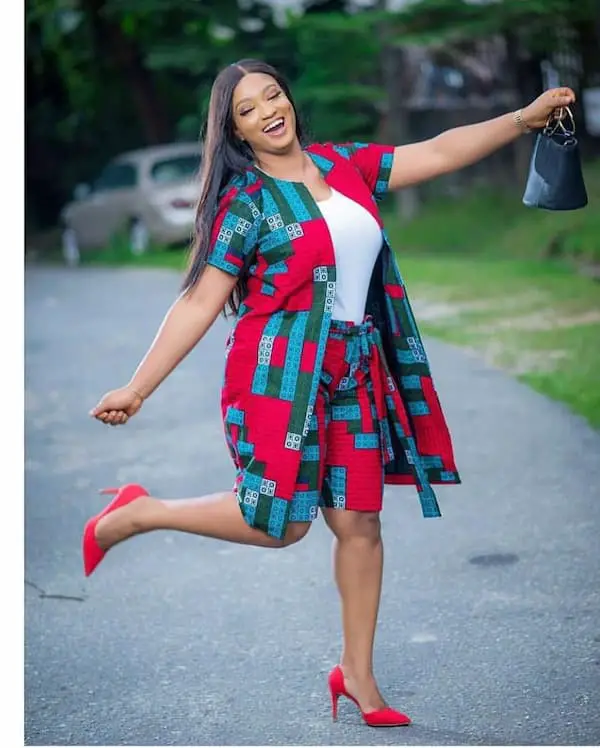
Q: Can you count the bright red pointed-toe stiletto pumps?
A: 2